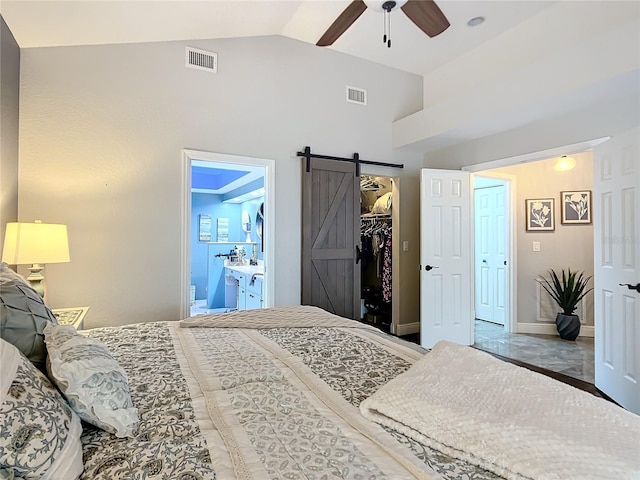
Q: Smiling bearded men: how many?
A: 0